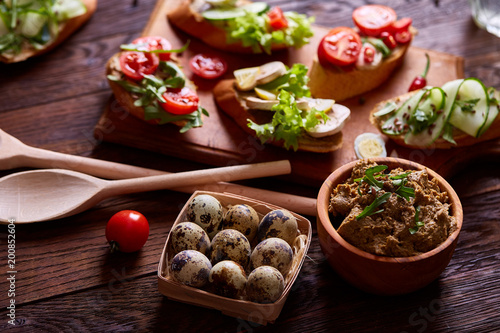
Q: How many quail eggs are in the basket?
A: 9